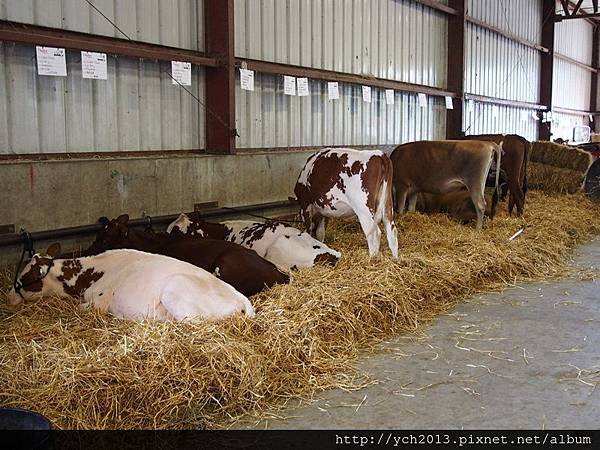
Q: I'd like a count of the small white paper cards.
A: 11